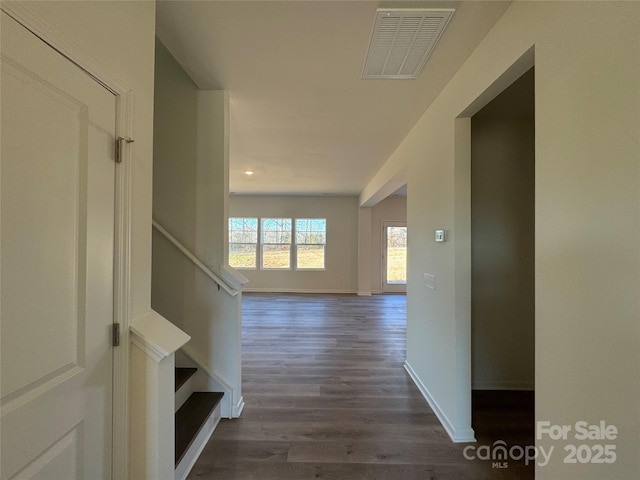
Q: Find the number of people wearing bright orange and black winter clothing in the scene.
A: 0